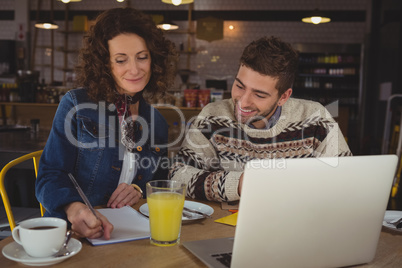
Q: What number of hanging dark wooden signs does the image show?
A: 1